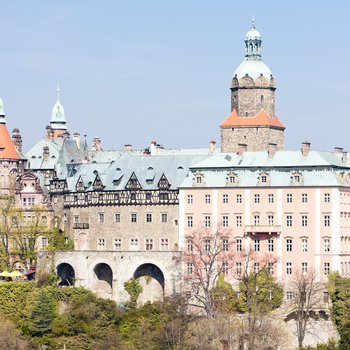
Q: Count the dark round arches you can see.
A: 3